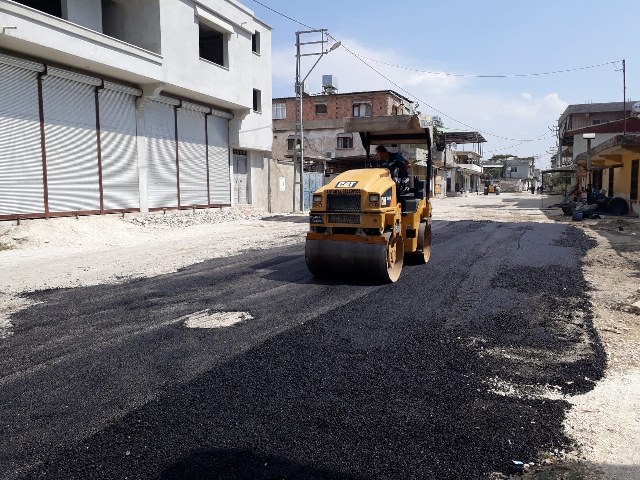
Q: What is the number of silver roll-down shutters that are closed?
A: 6